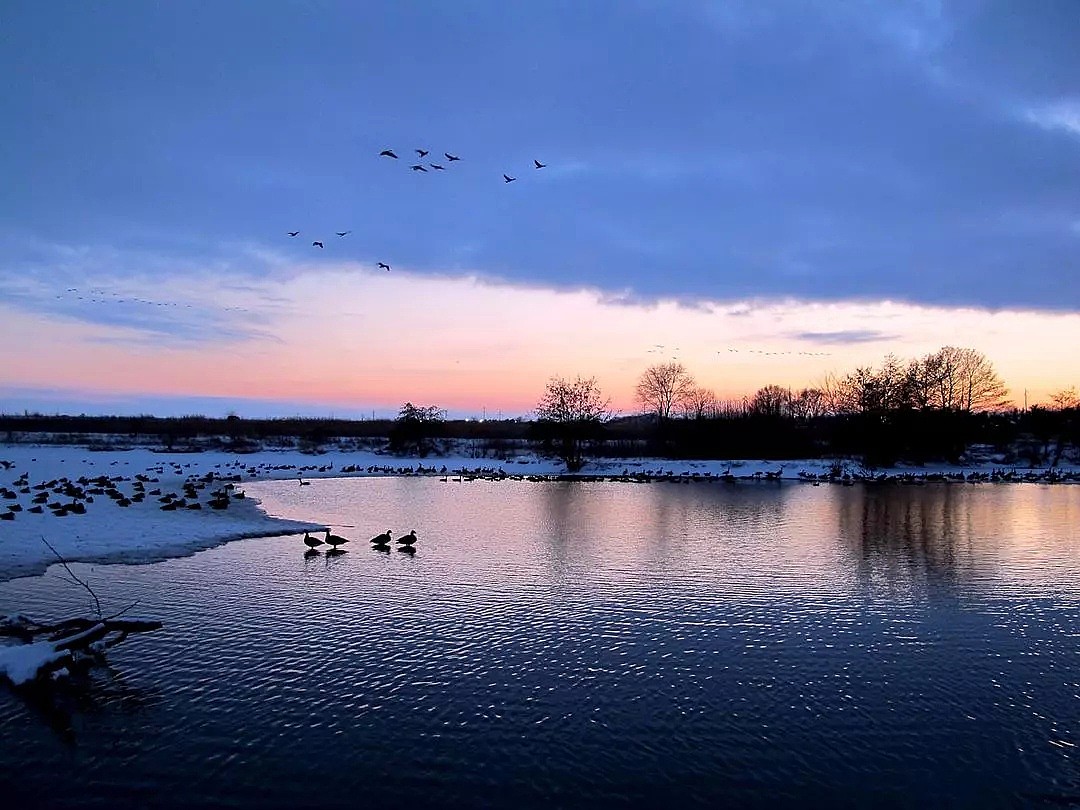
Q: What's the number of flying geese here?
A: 11